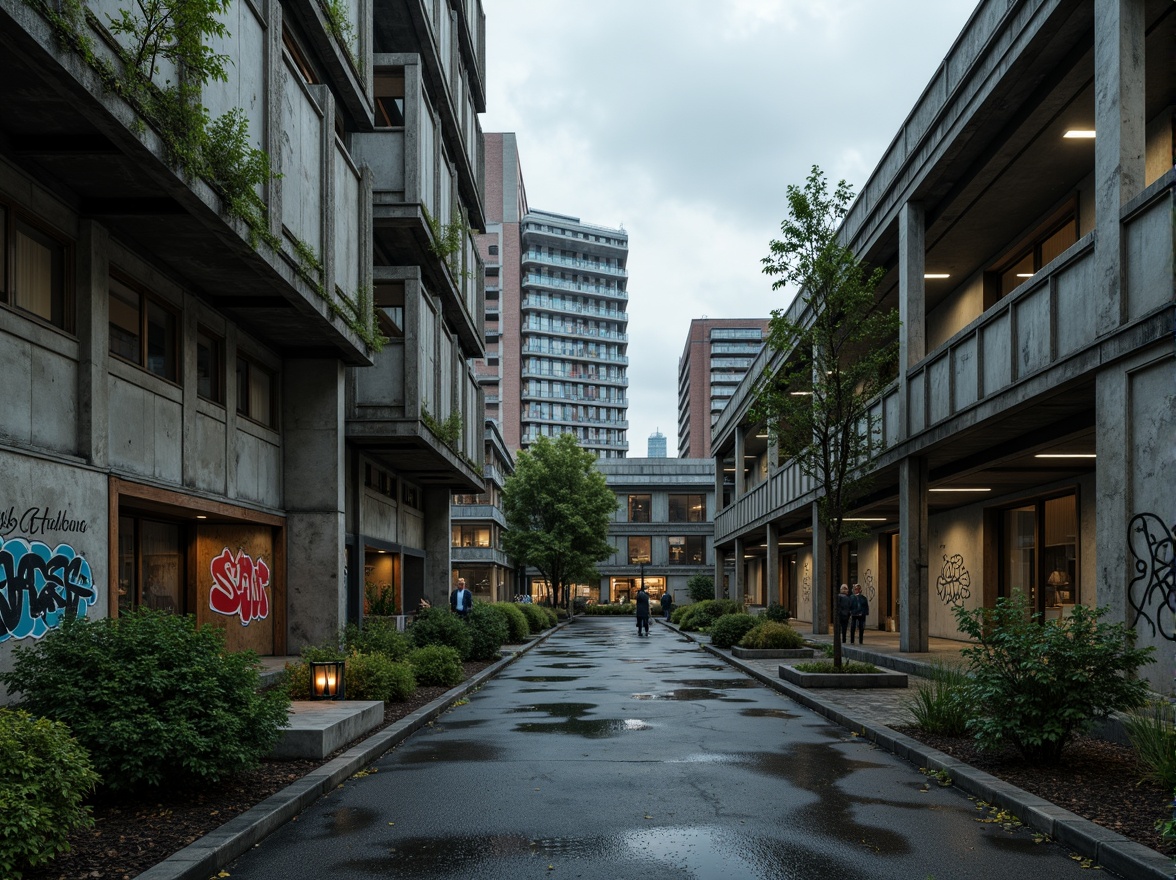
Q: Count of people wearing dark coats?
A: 5